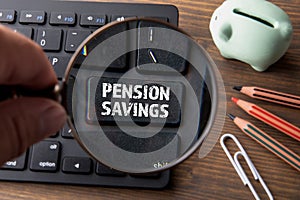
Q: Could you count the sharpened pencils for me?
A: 3